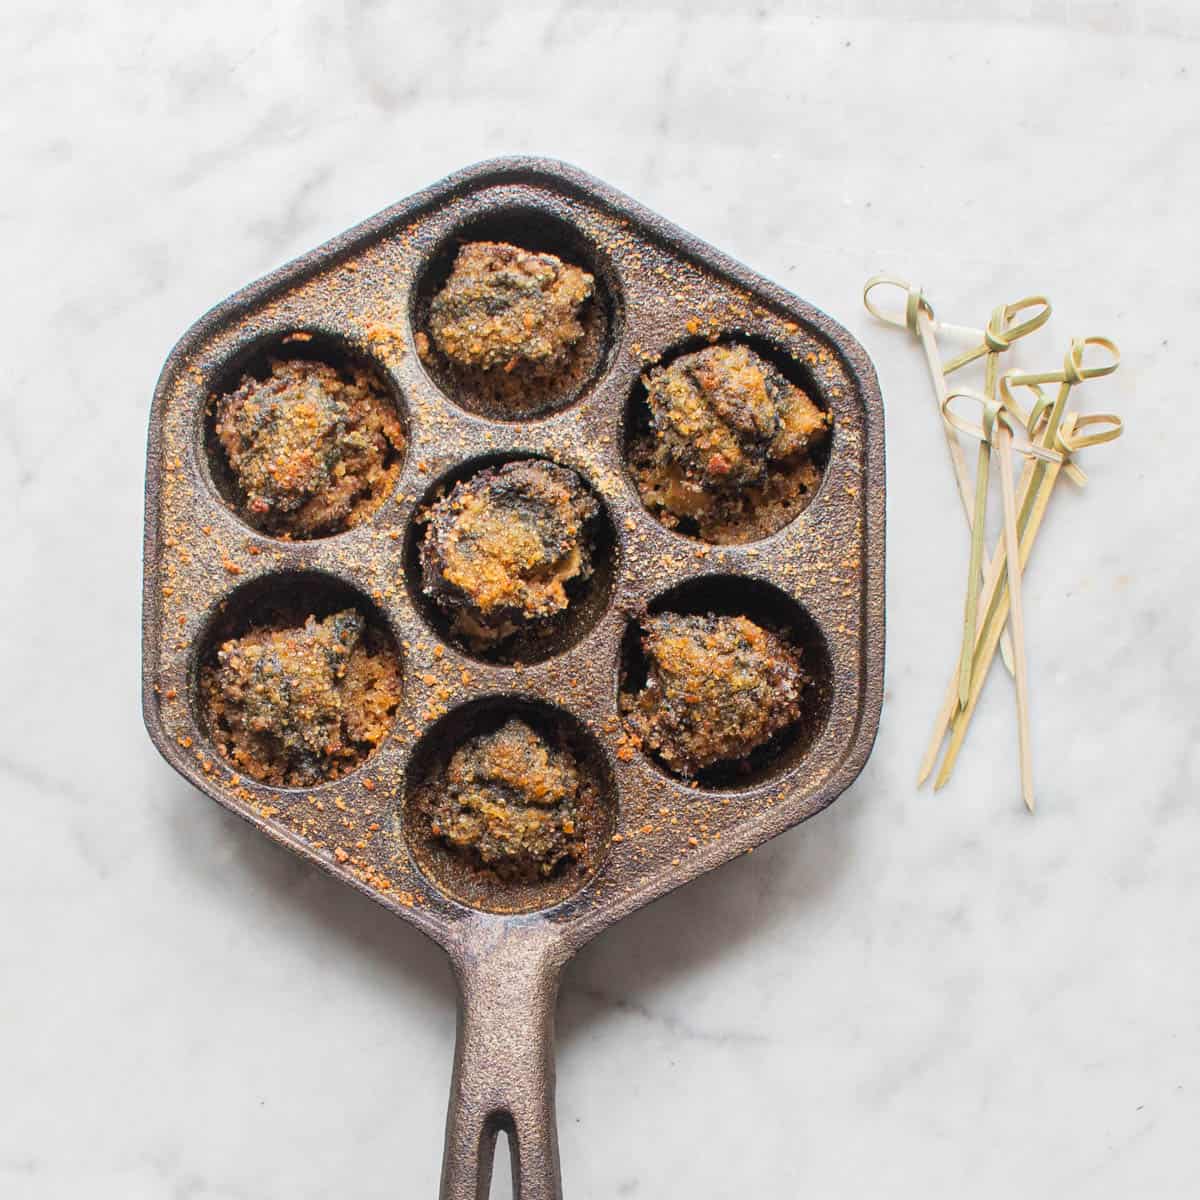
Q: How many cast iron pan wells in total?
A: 7